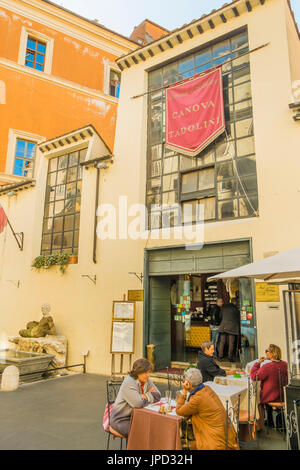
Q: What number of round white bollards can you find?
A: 1